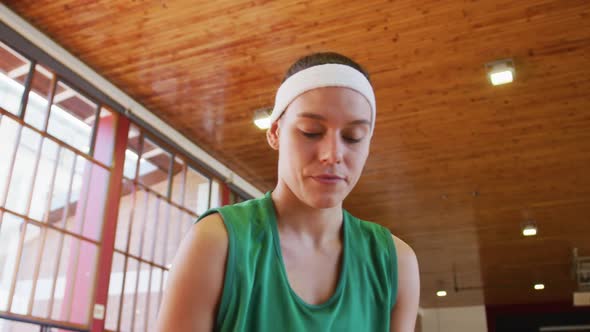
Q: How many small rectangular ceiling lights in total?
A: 5